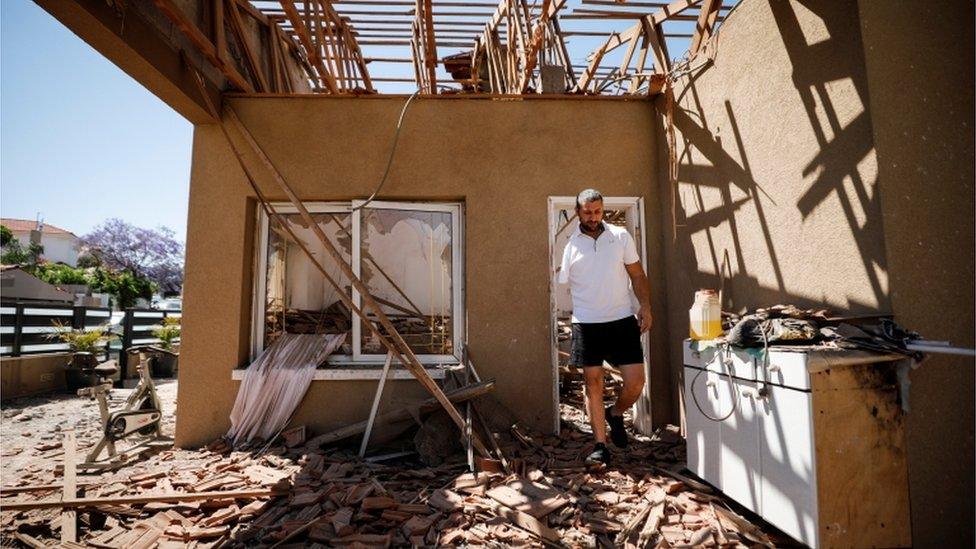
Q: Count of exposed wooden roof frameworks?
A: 1